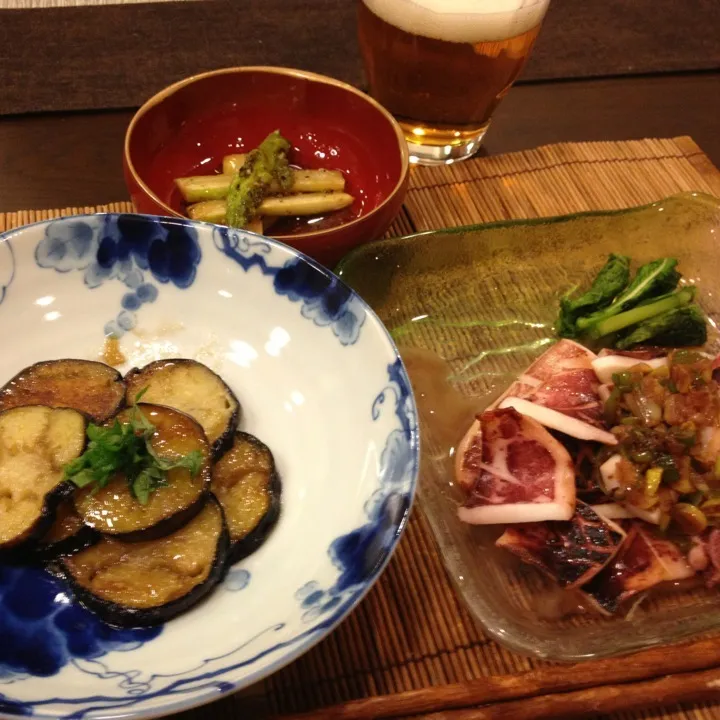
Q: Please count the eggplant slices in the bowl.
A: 7